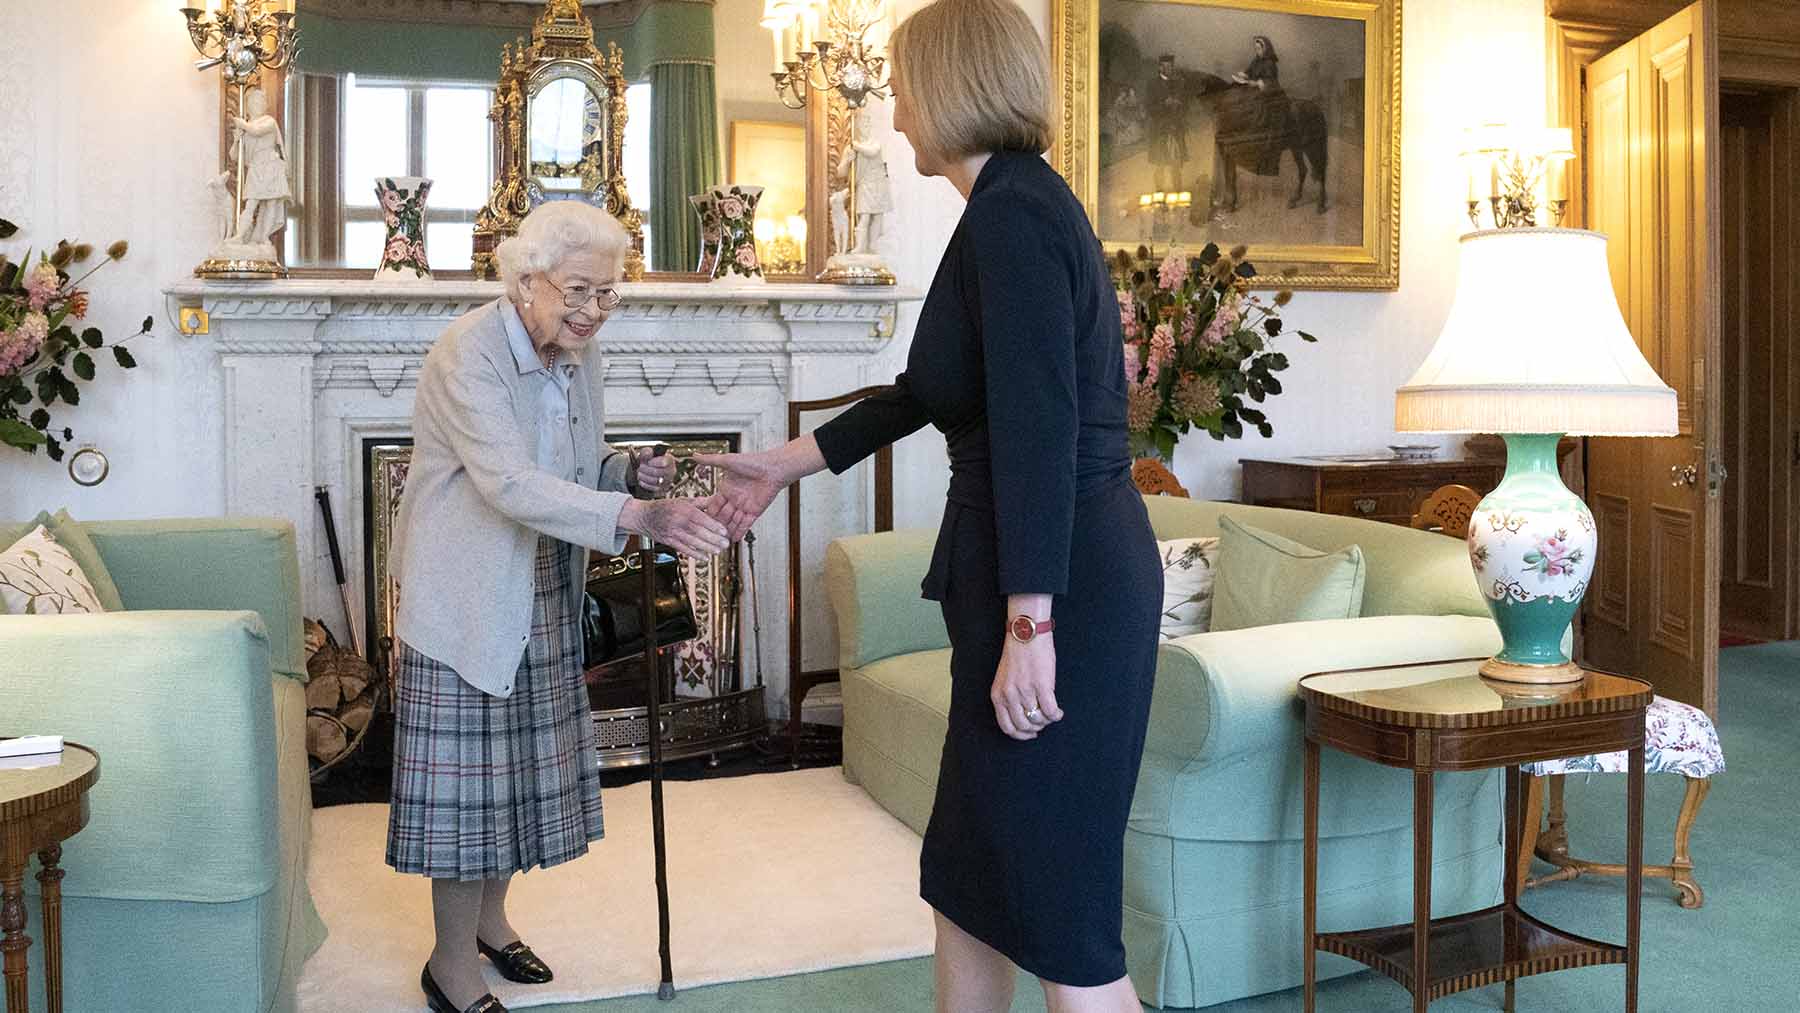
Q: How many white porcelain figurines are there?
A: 2